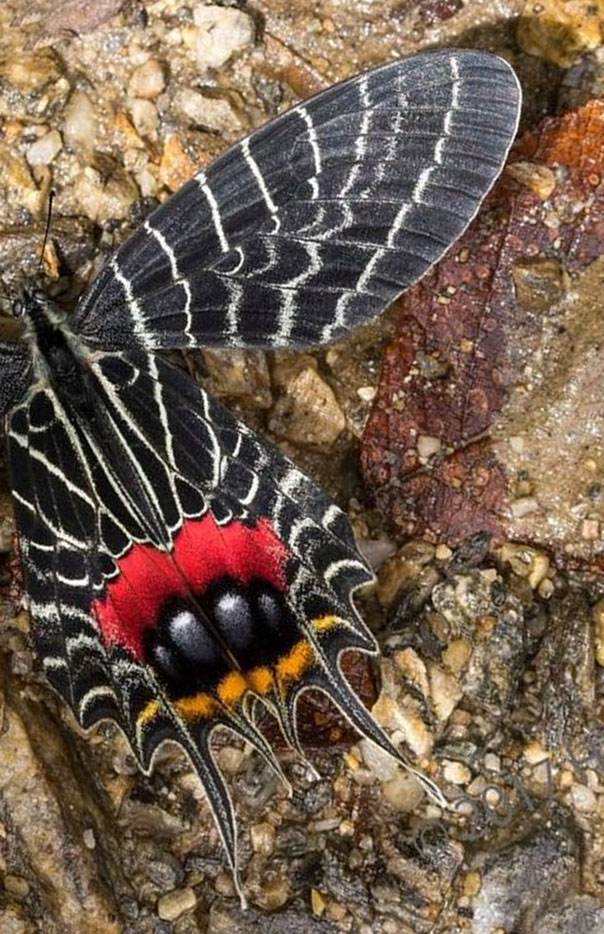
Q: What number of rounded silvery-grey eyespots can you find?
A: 4